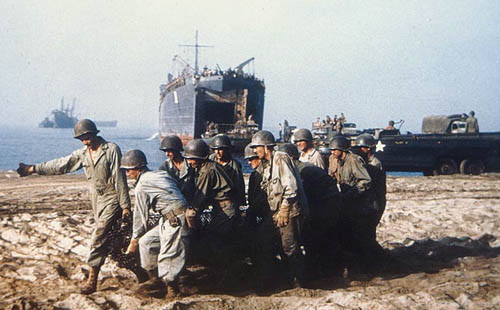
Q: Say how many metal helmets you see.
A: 11